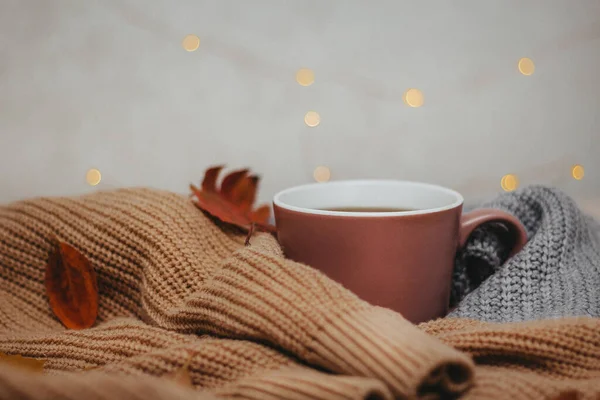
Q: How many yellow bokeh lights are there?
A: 9